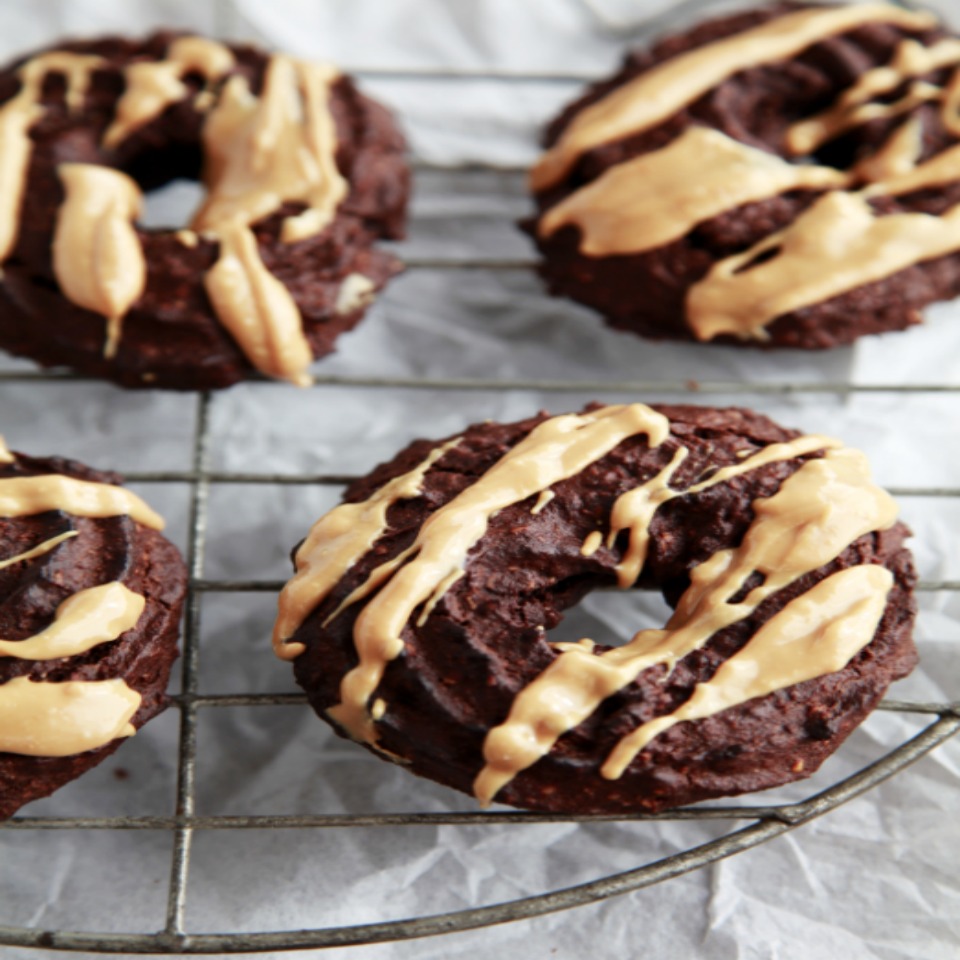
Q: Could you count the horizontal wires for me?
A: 8